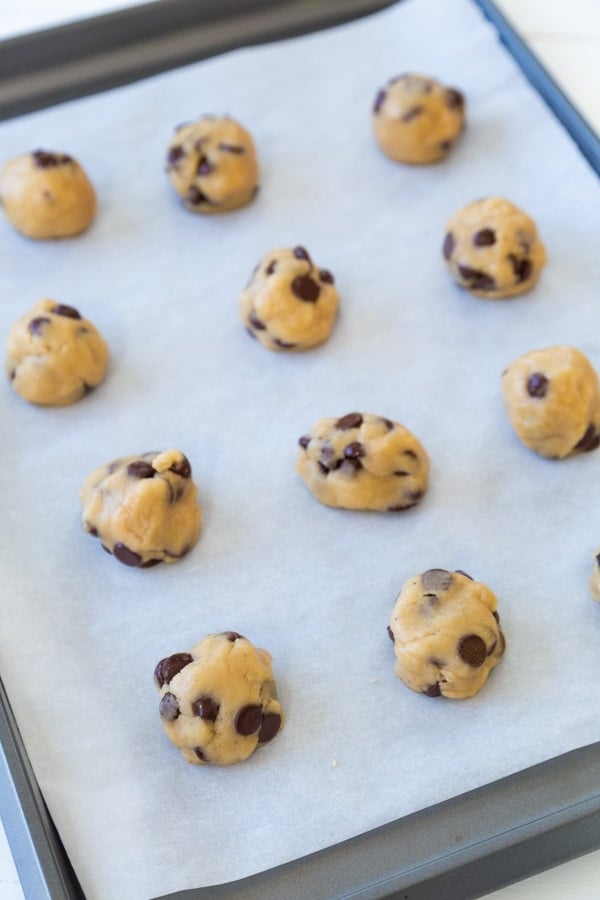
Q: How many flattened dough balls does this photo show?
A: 0